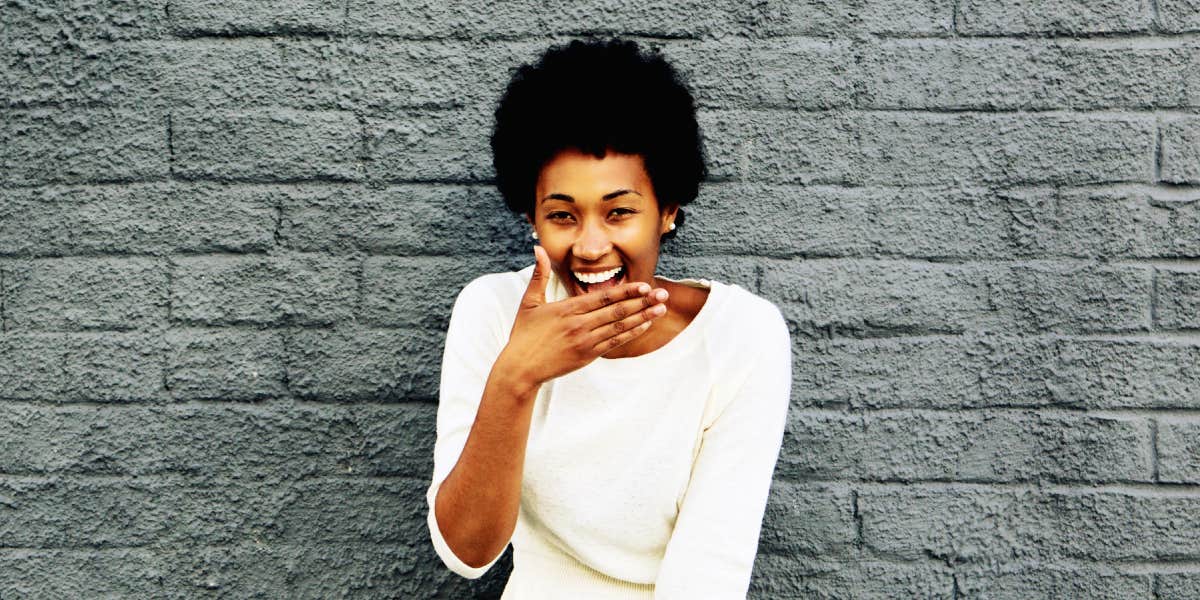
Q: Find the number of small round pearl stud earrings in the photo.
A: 2